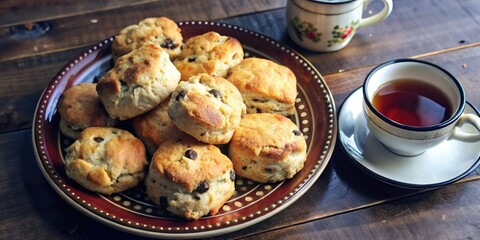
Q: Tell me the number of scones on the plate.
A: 10